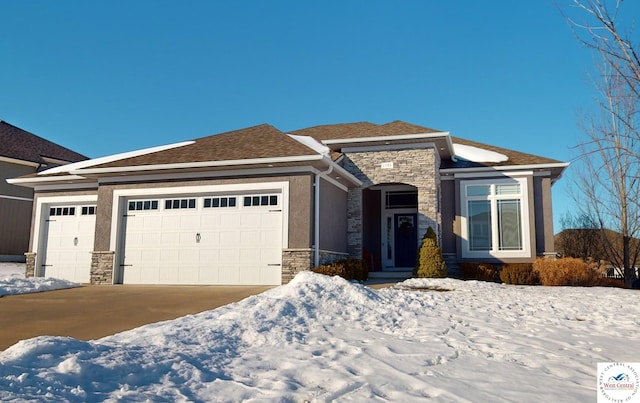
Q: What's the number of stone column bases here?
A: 3